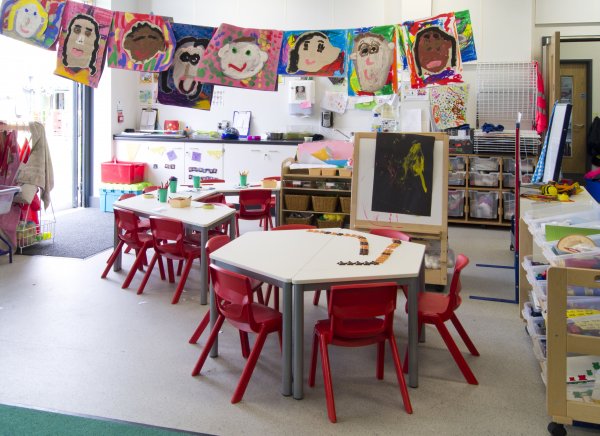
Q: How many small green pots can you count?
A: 4